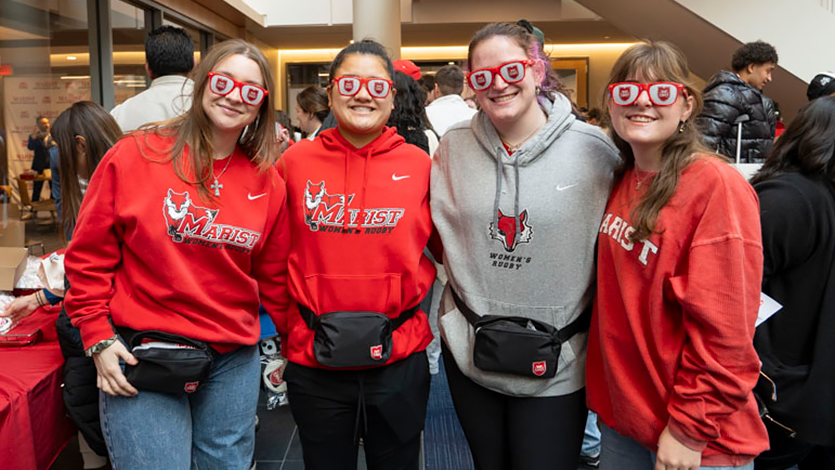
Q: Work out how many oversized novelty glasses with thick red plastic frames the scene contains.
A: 4